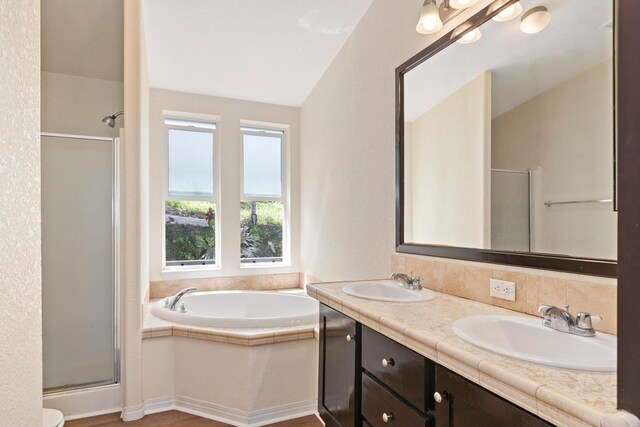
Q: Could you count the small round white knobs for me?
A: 4